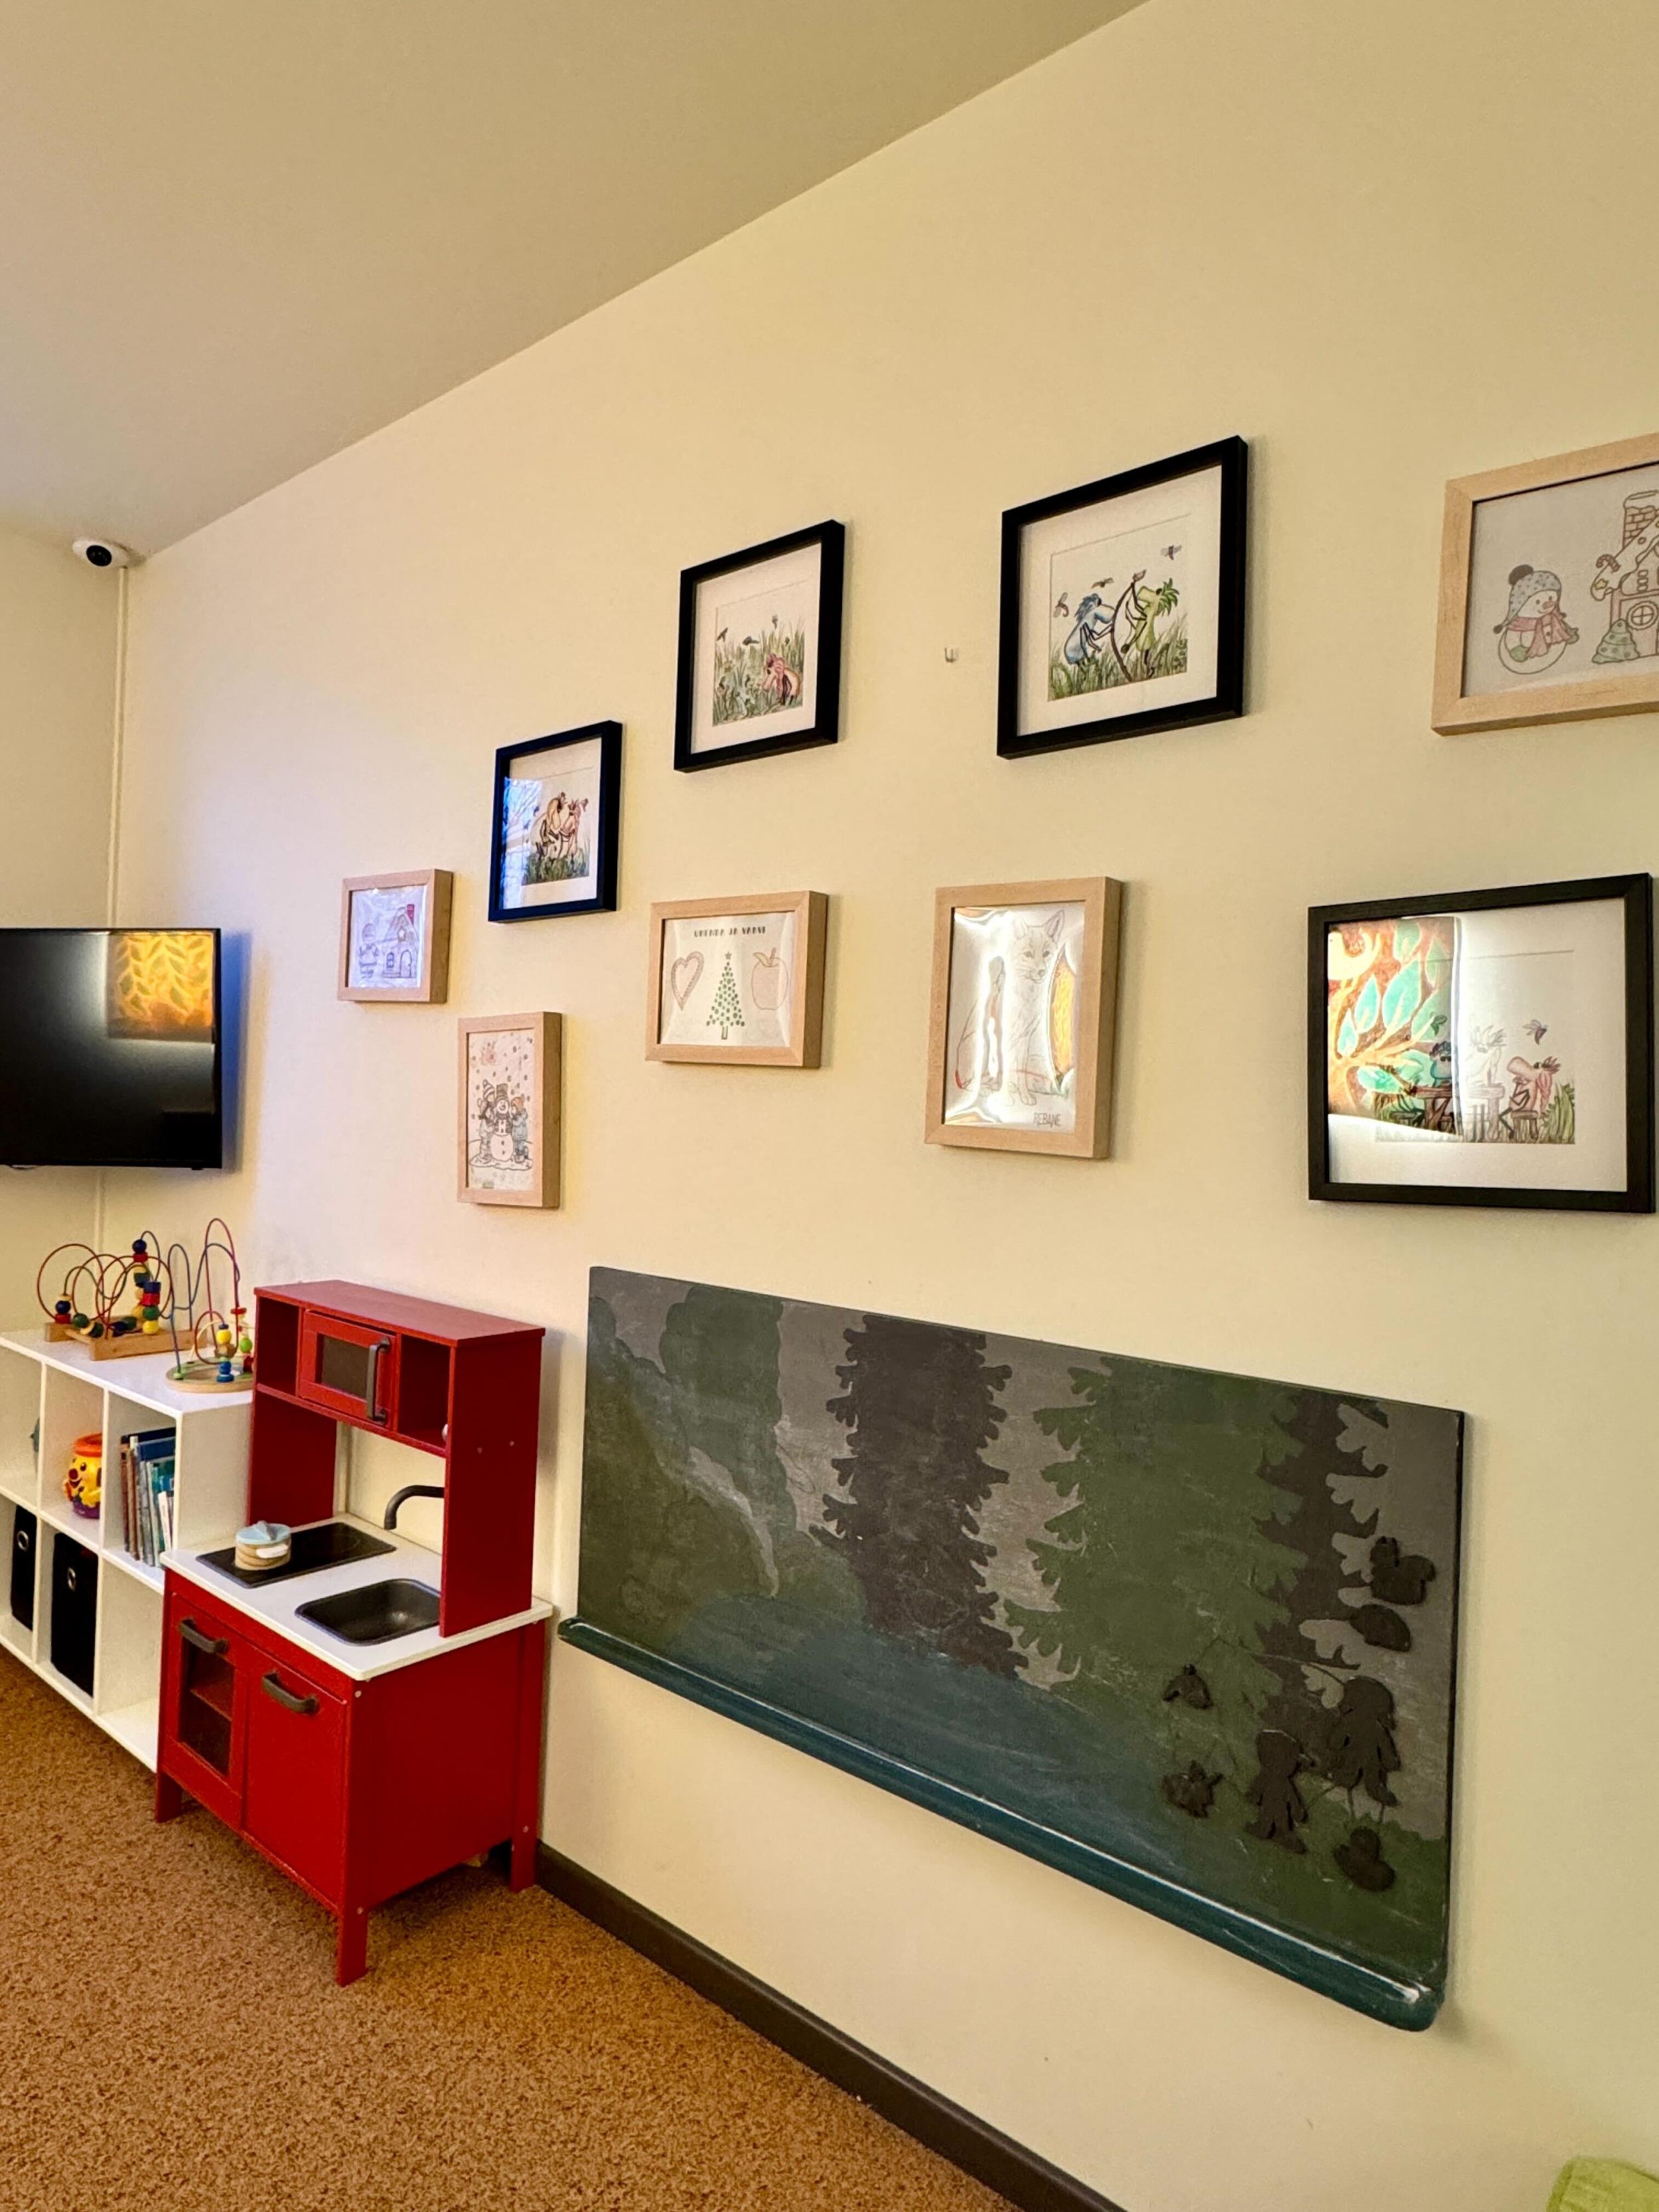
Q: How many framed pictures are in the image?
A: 9